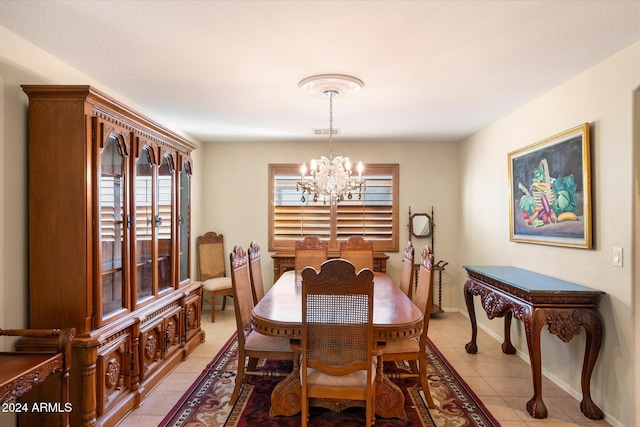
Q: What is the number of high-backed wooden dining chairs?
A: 8